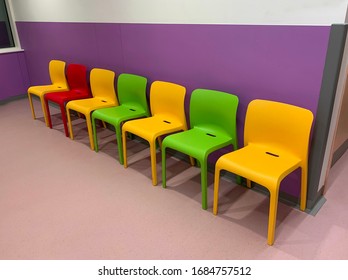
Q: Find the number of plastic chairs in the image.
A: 7